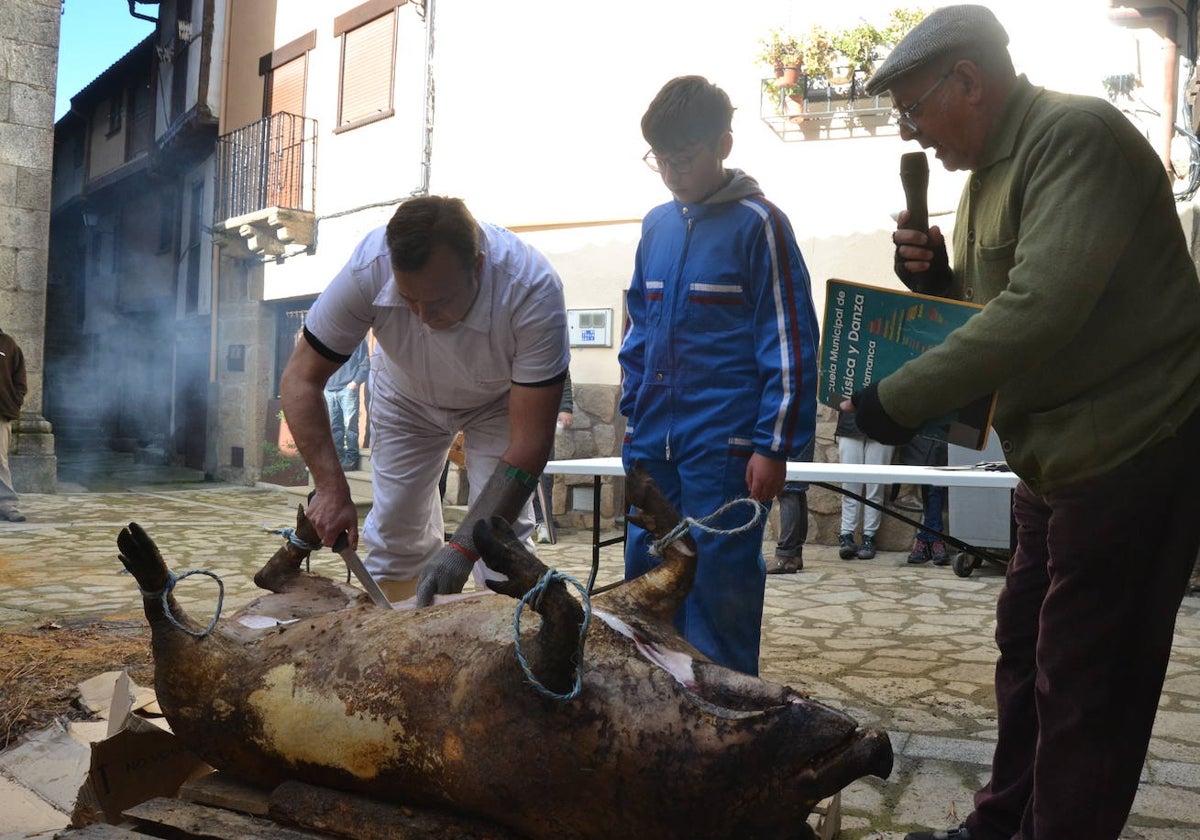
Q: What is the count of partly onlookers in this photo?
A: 6